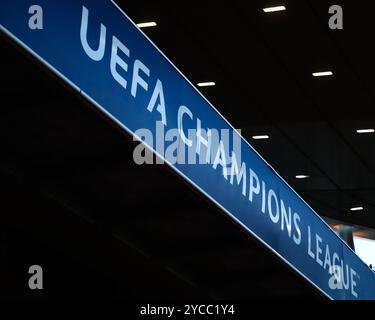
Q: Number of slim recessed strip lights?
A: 8